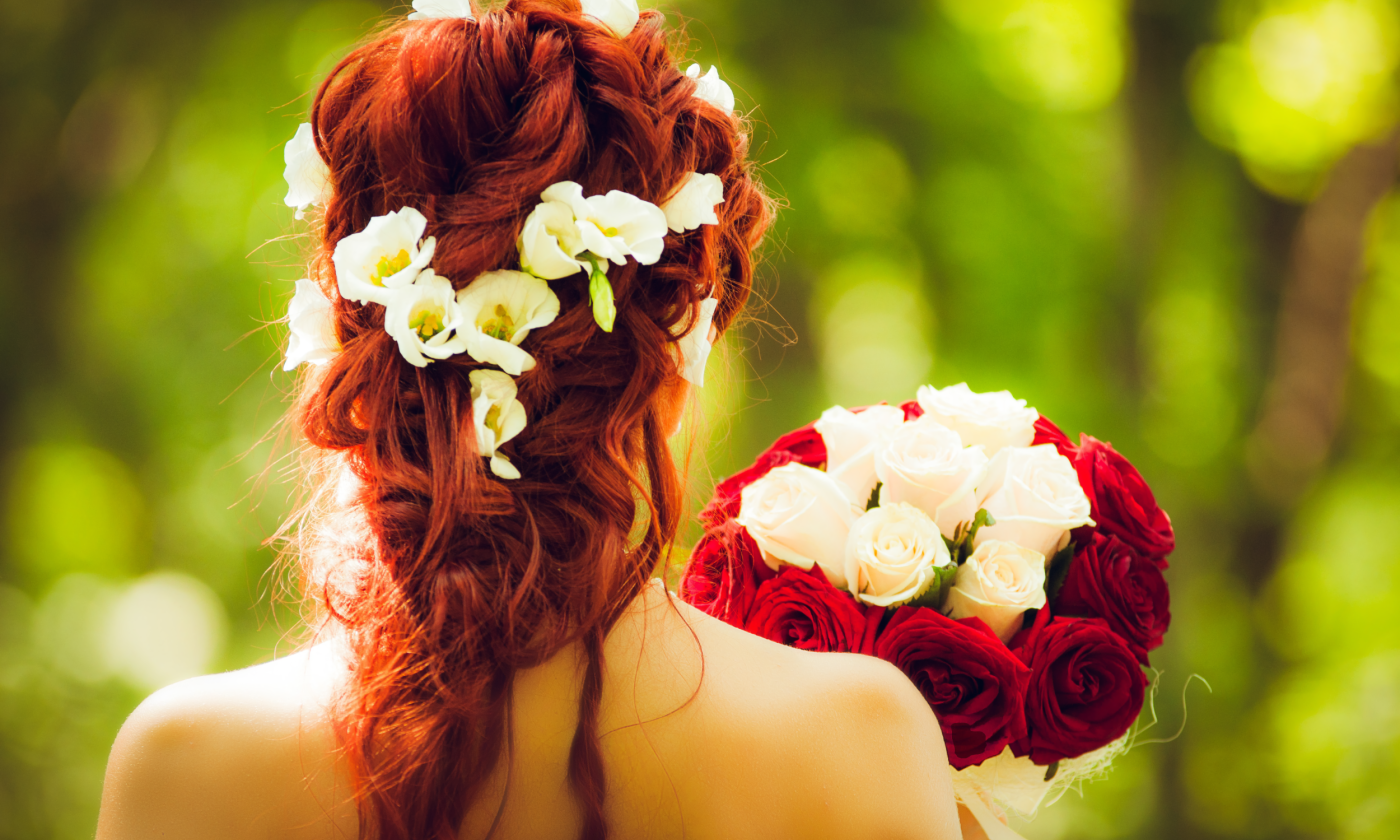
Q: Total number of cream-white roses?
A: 7